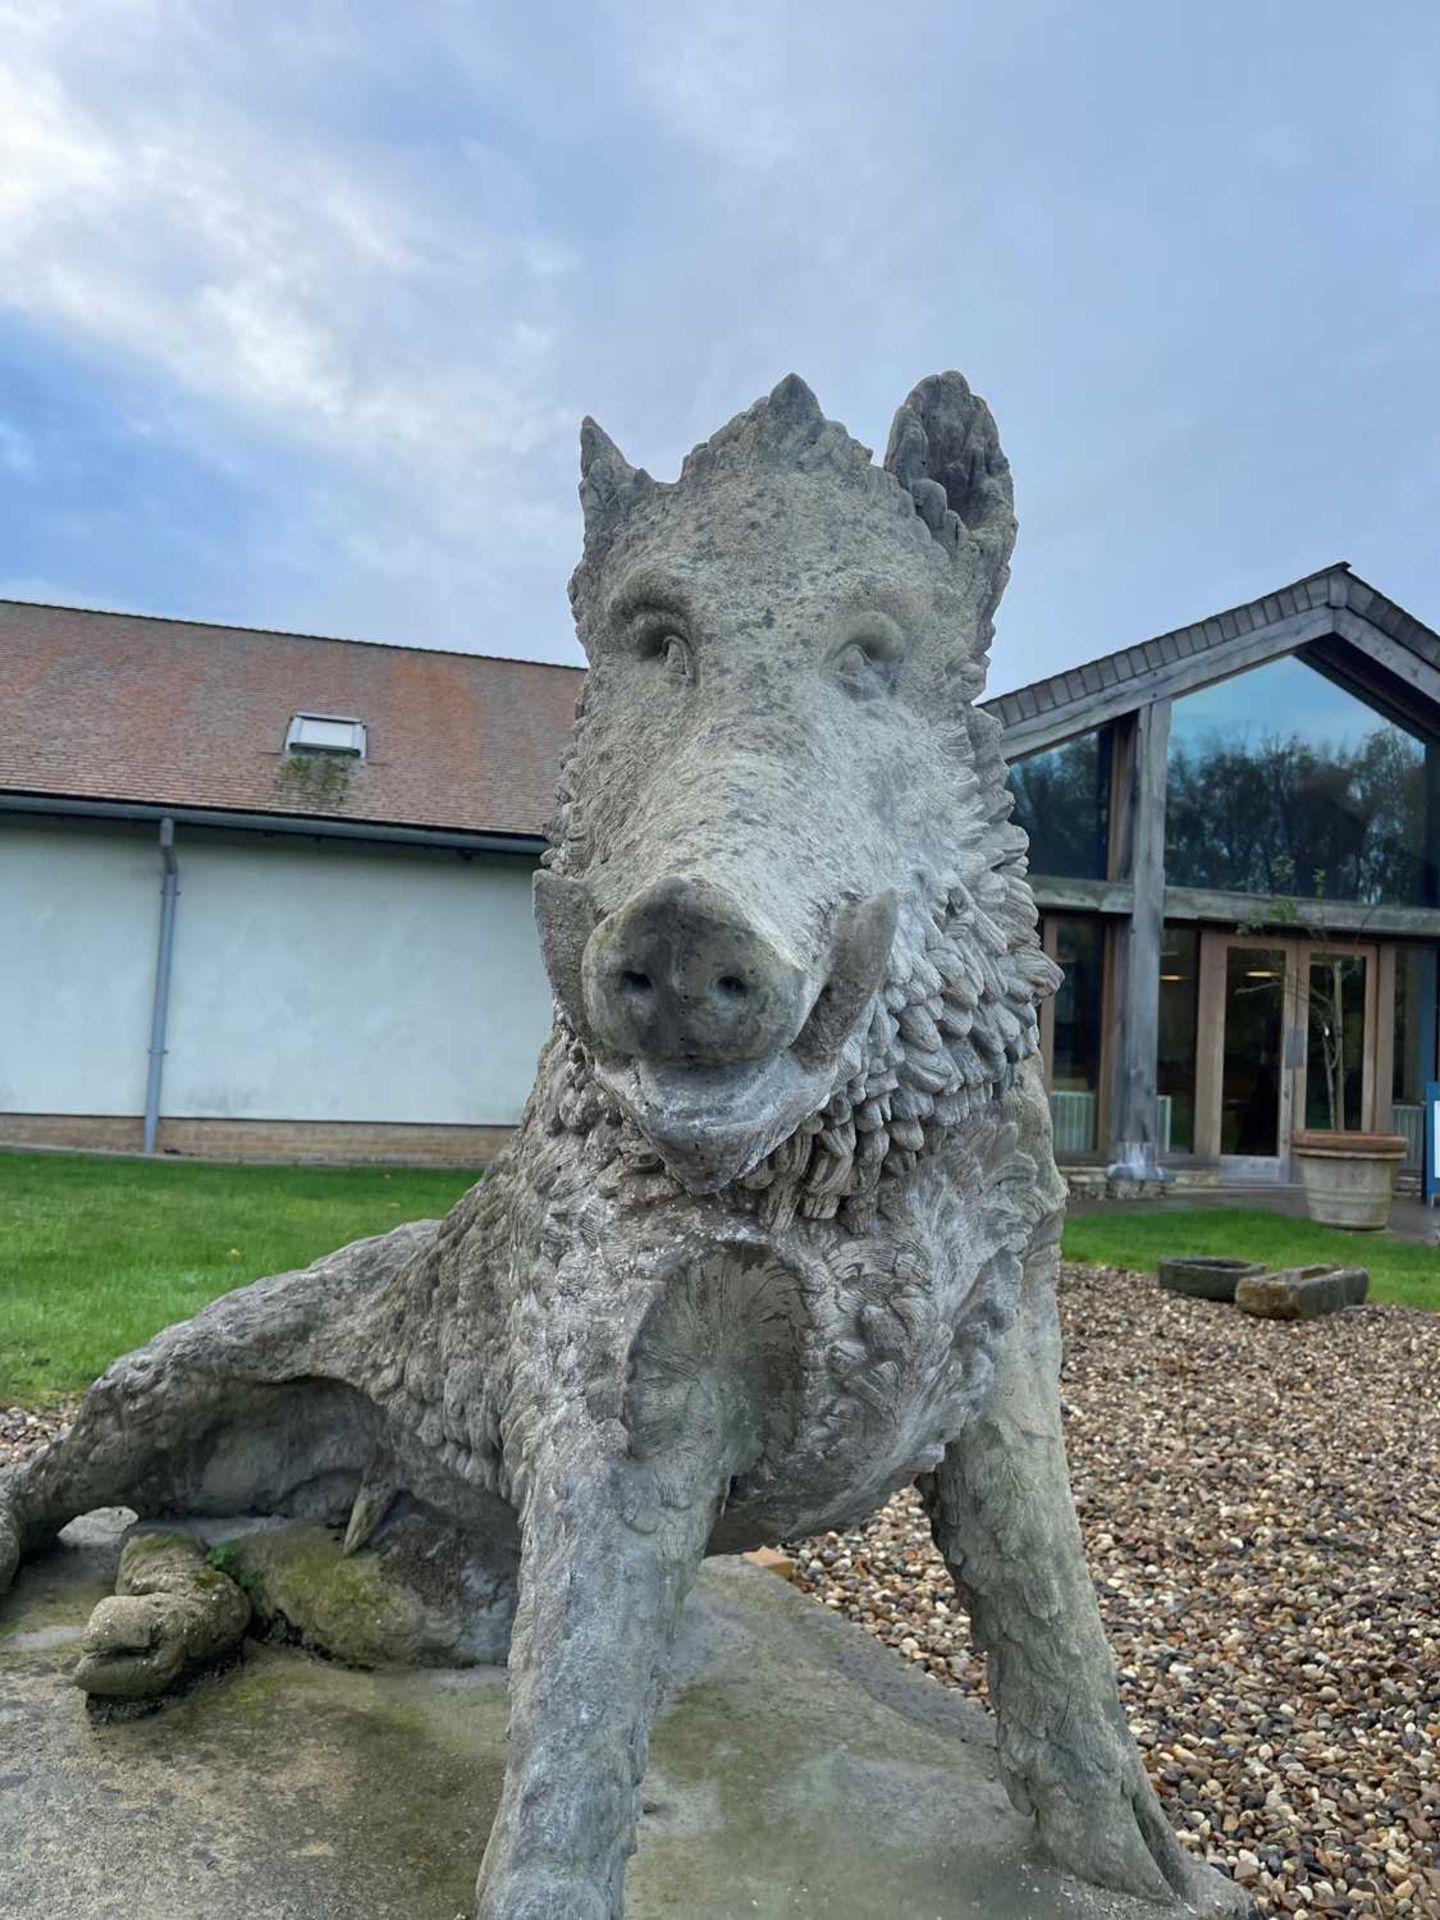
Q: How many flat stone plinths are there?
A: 1